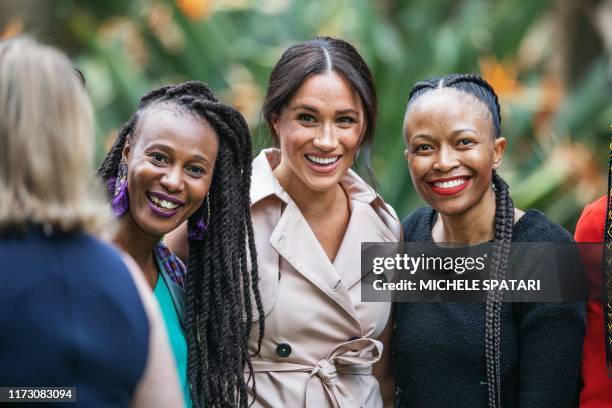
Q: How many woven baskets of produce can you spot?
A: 0